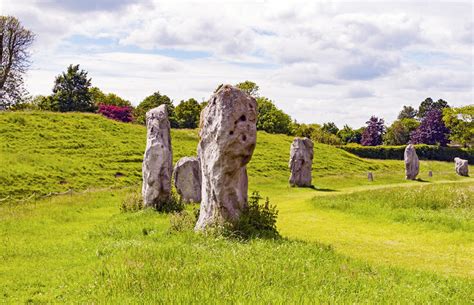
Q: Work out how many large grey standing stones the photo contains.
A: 6